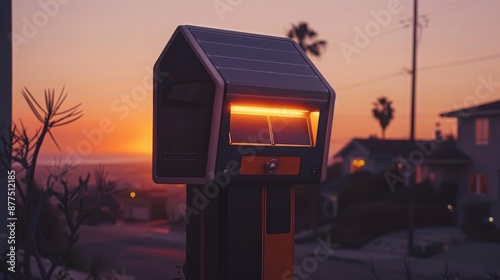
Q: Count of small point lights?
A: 3